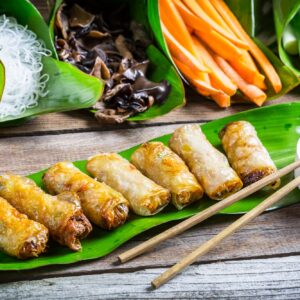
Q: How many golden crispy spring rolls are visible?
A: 7